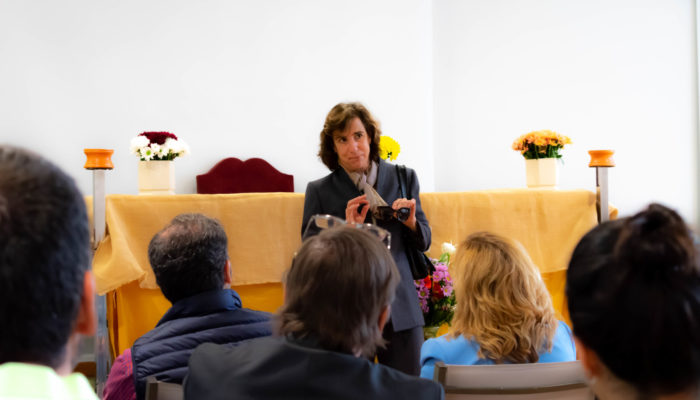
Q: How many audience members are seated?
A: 5